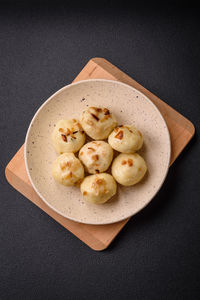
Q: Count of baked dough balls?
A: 7